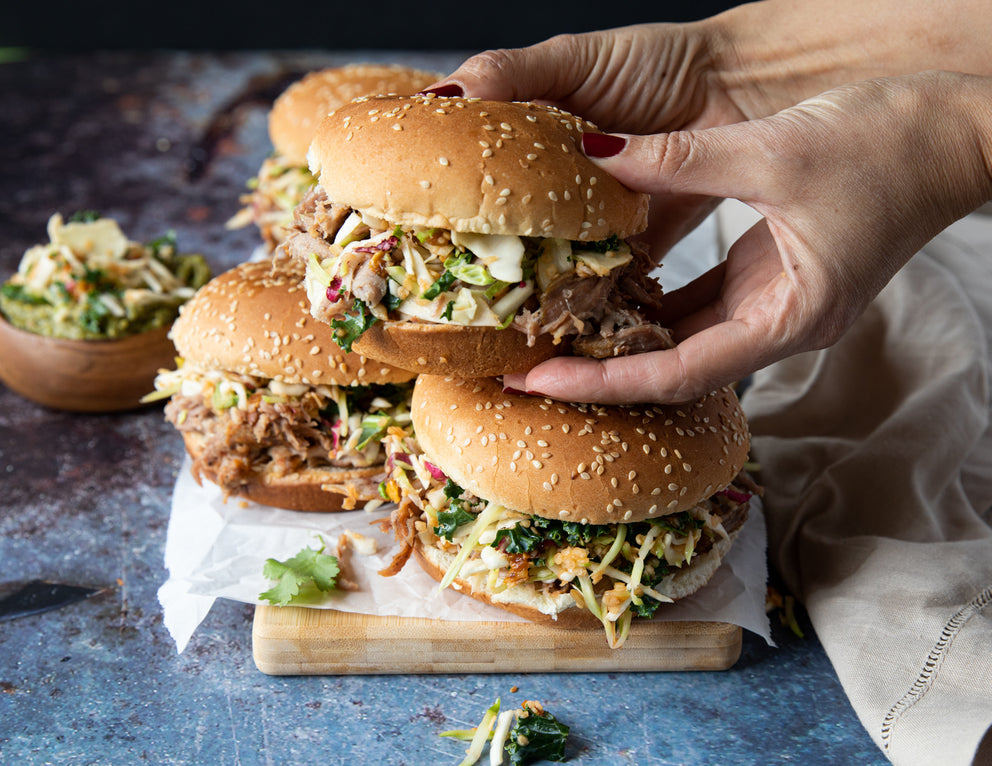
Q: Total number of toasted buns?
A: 4